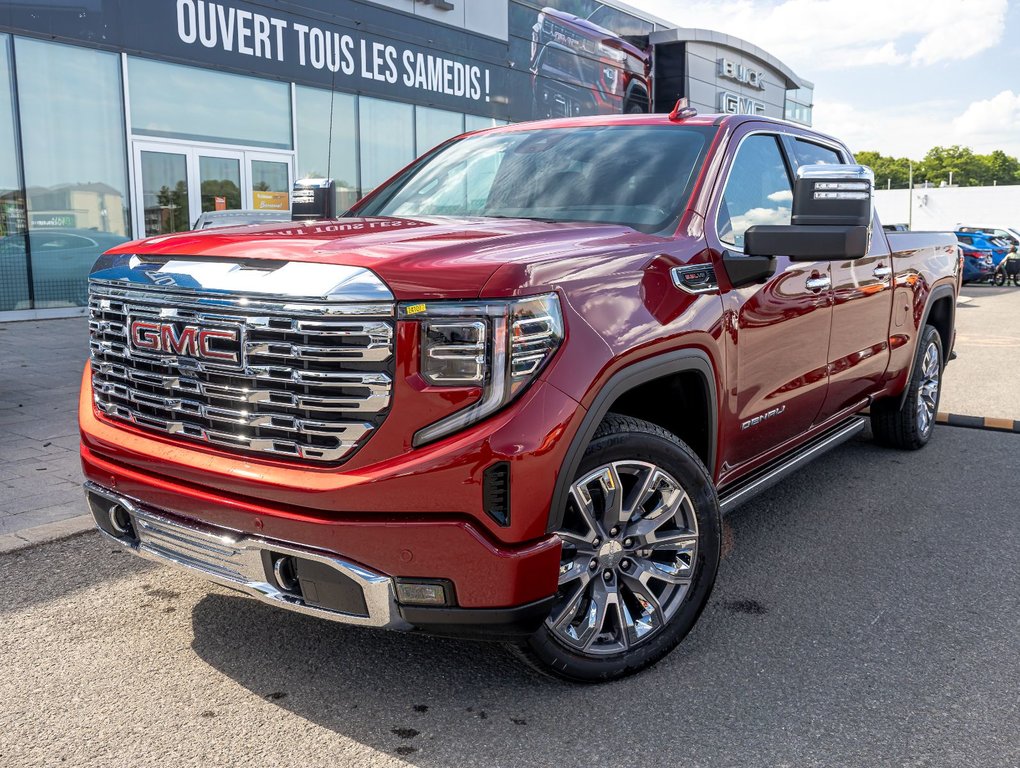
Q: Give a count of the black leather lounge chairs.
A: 0